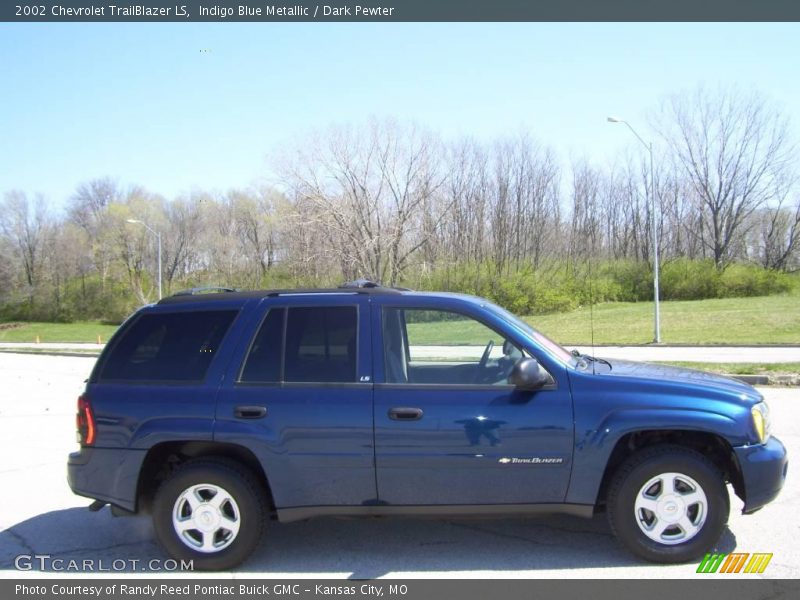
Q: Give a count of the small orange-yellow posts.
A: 2